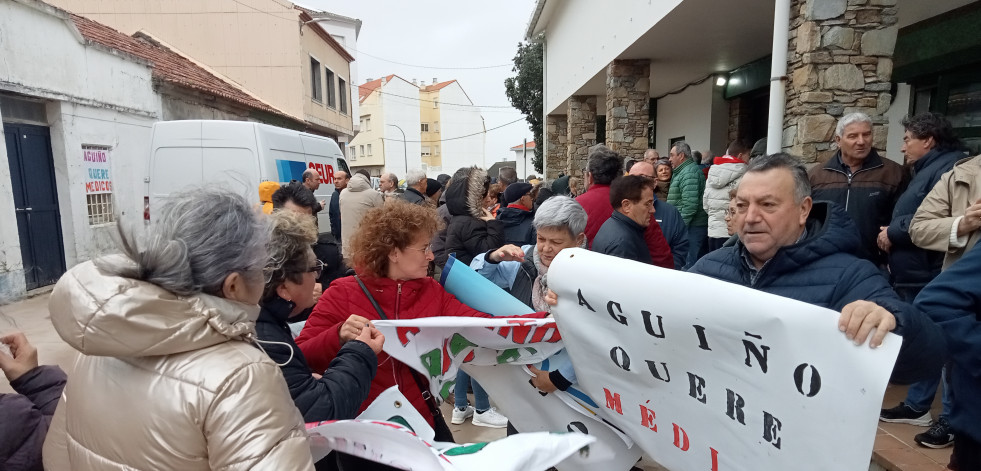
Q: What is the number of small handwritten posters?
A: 1